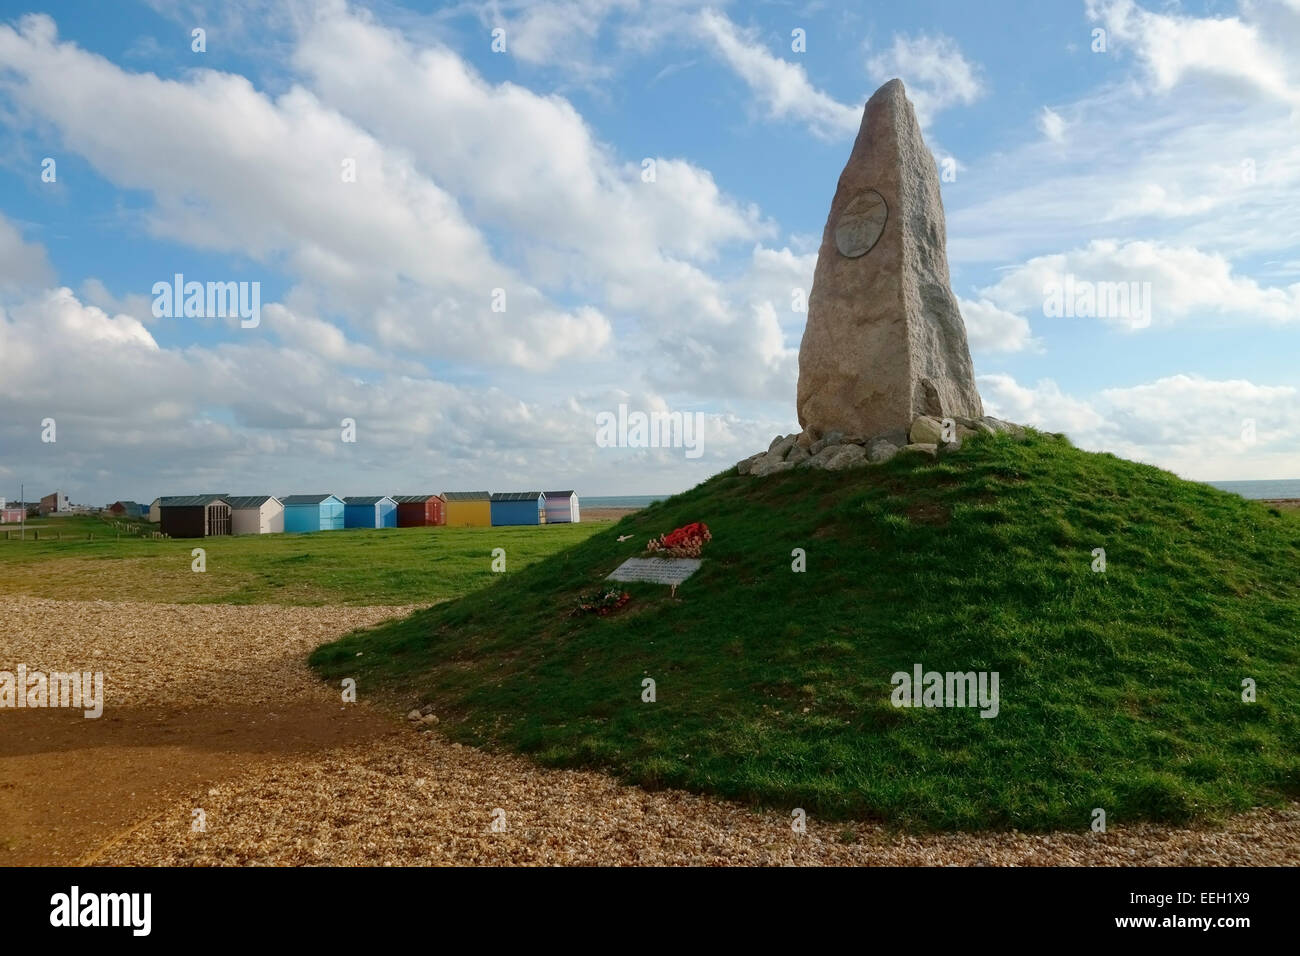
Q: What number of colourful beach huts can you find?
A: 8